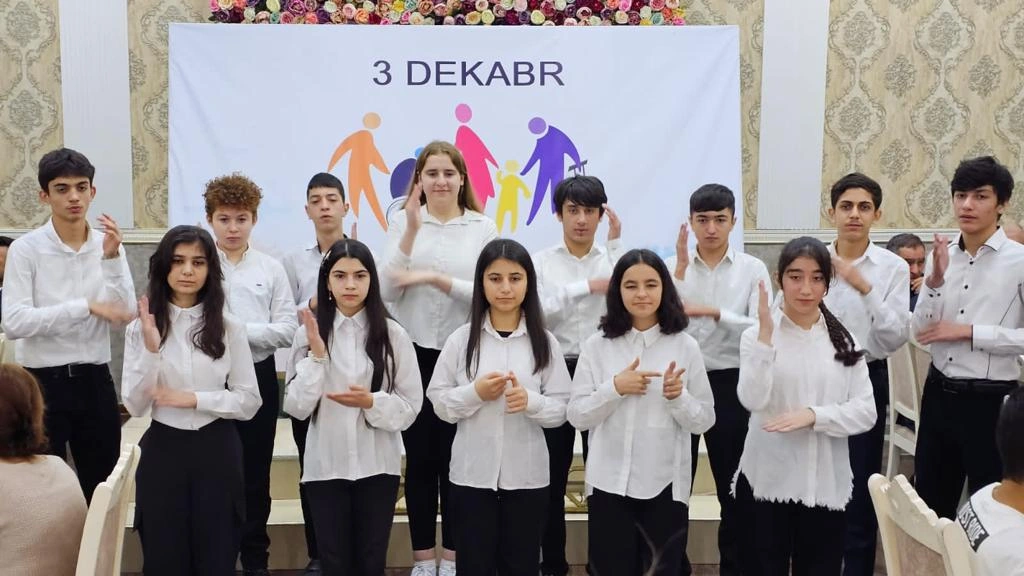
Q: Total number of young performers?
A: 13